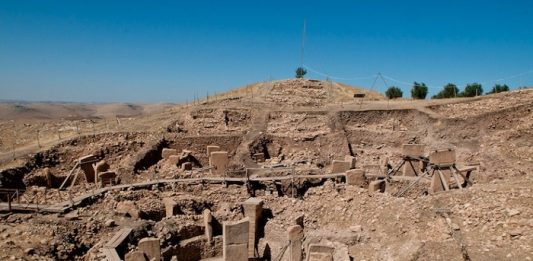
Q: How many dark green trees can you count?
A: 6